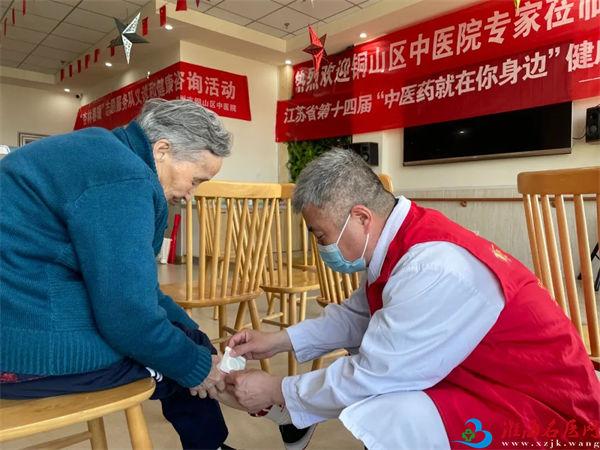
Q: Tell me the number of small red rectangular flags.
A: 12